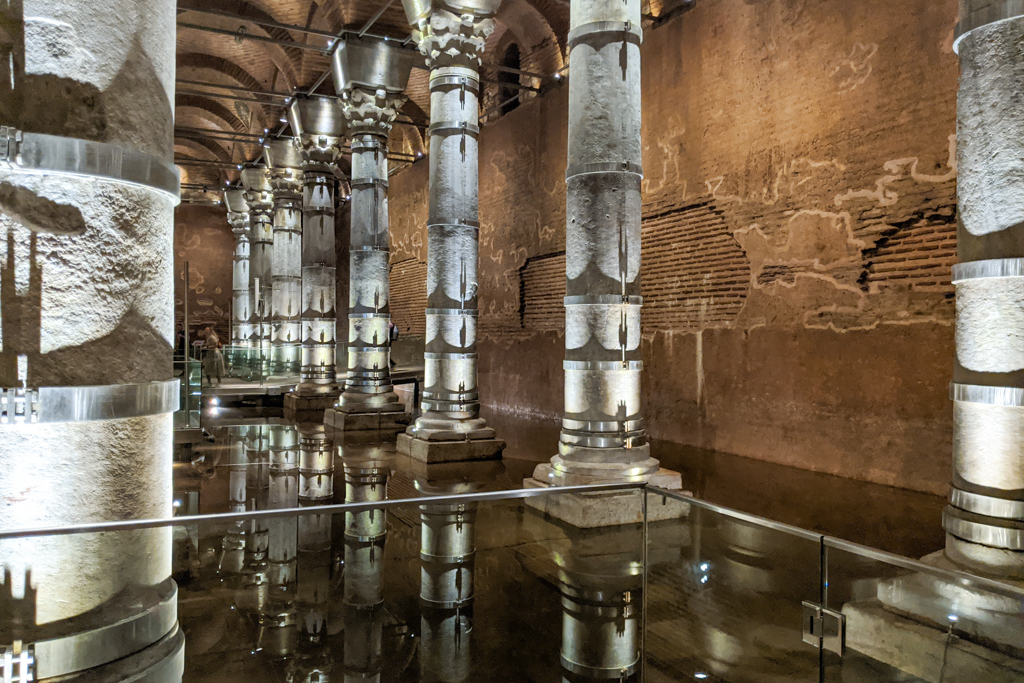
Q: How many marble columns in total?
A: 9